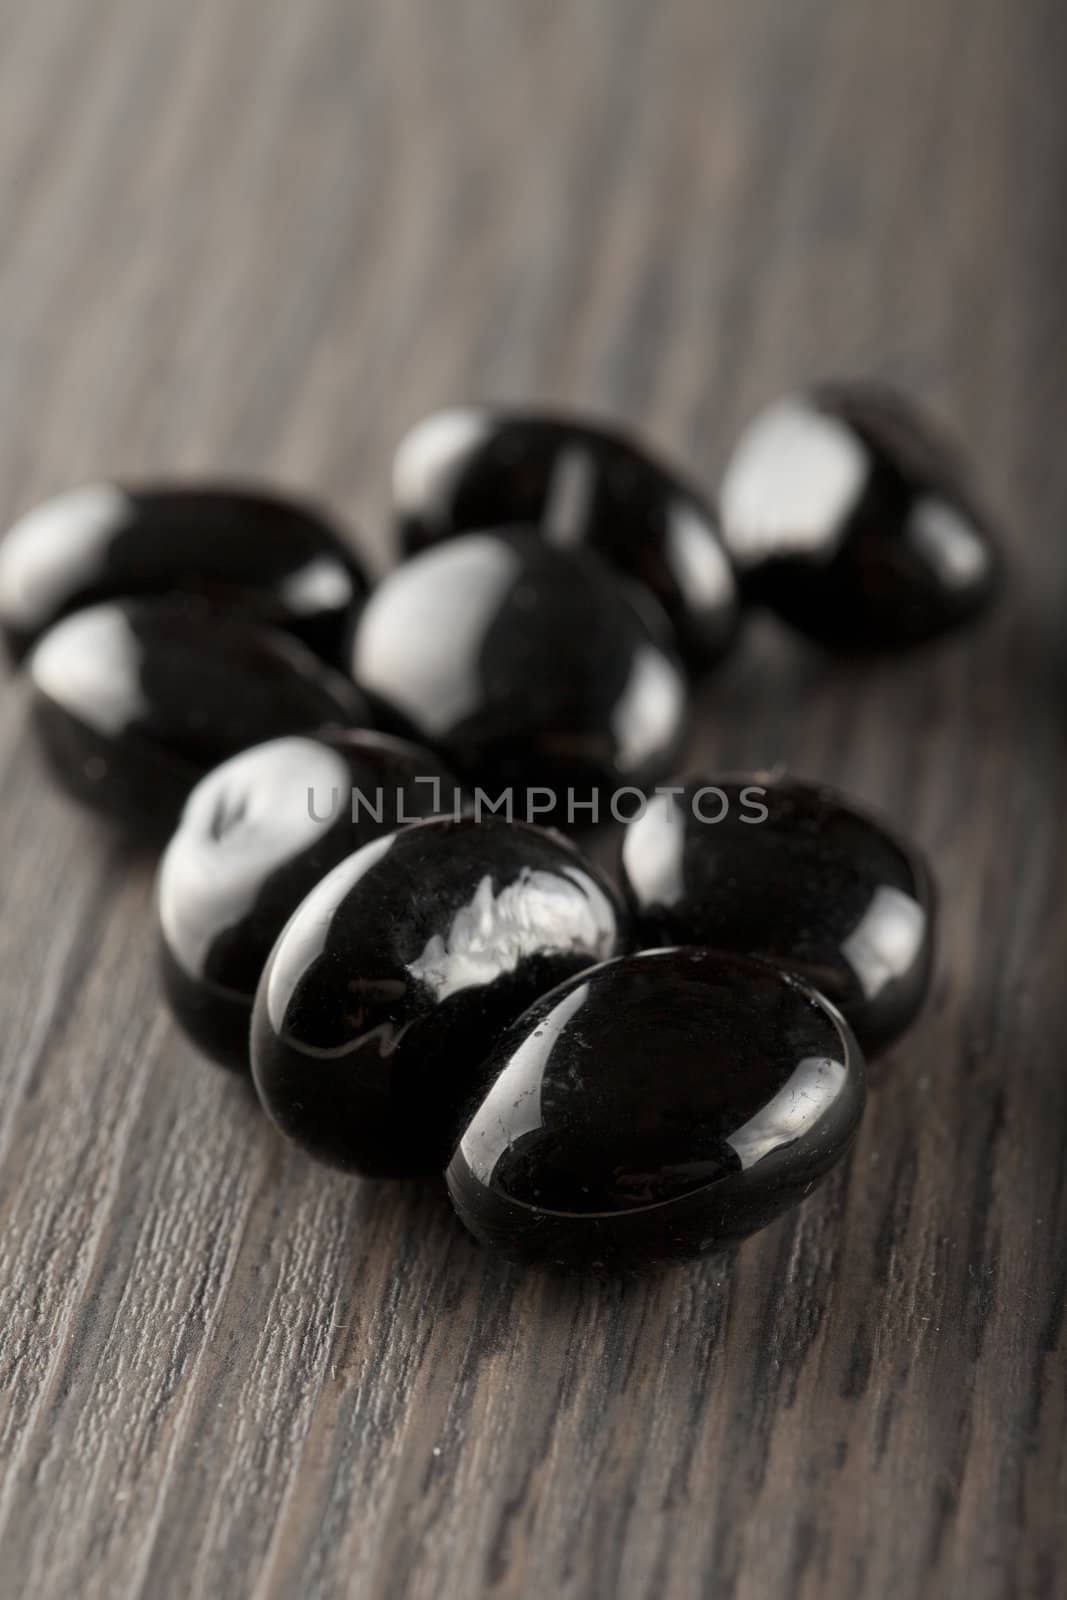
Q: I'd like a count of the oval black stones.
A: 9